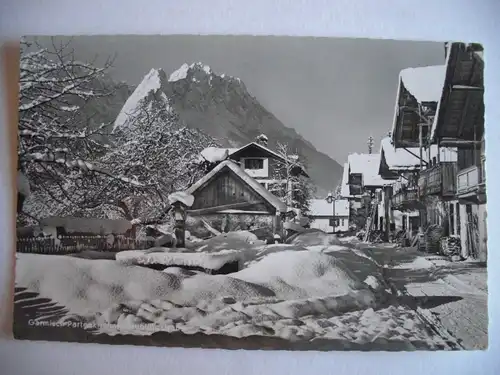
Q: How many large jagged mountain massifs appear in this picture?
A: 1